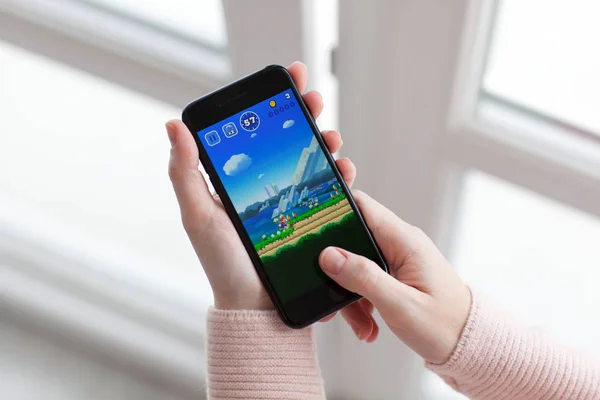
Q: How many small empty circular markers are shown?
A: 5